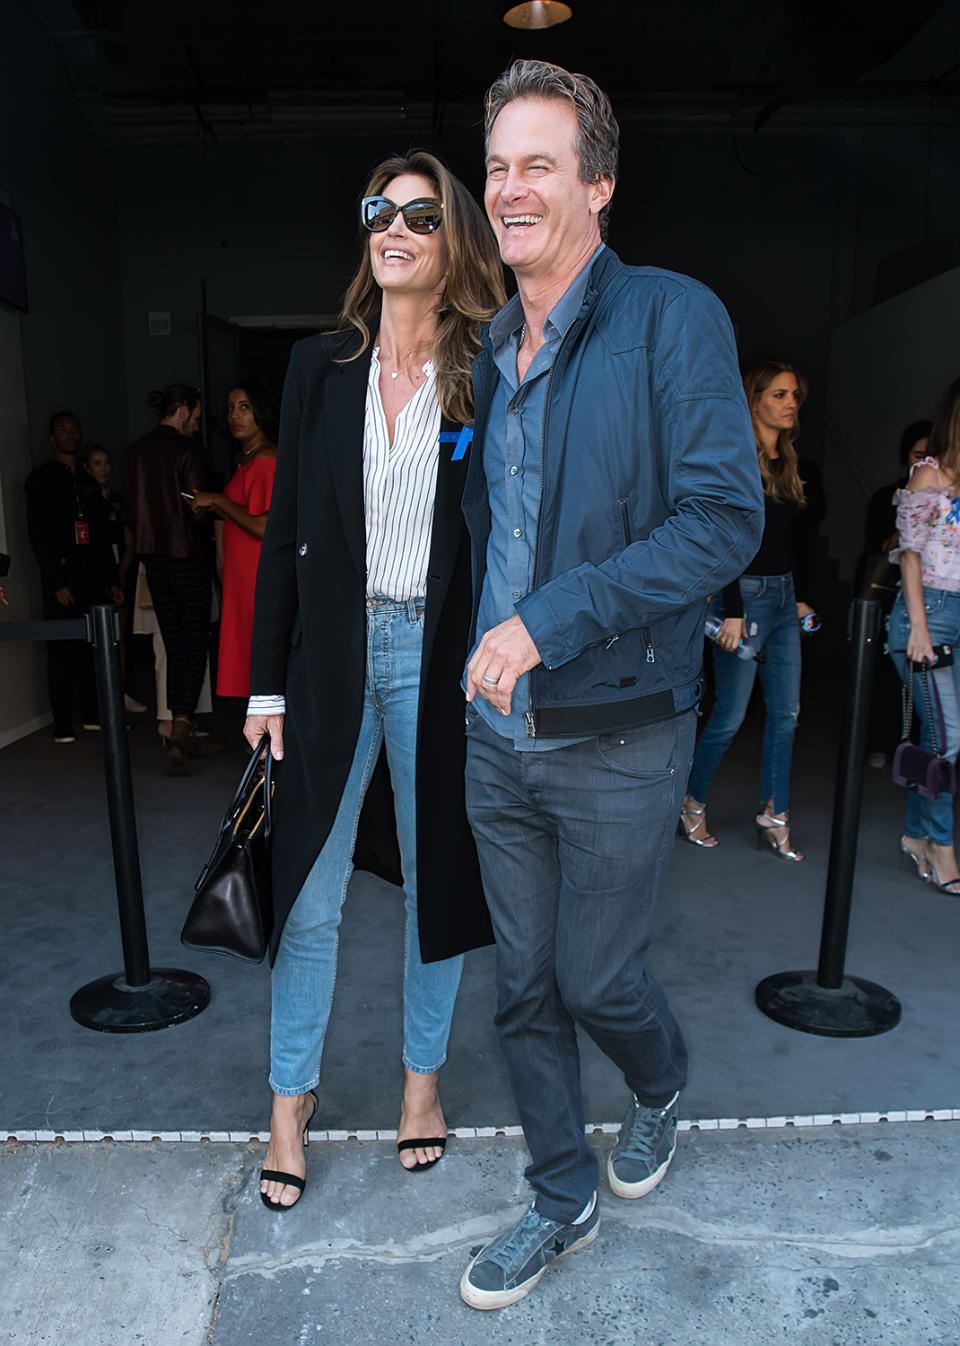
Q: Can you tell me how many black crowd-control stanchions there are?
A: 2